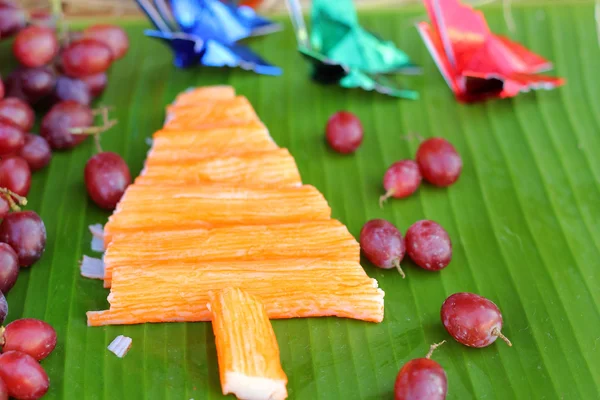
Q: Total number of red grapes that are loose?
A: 7